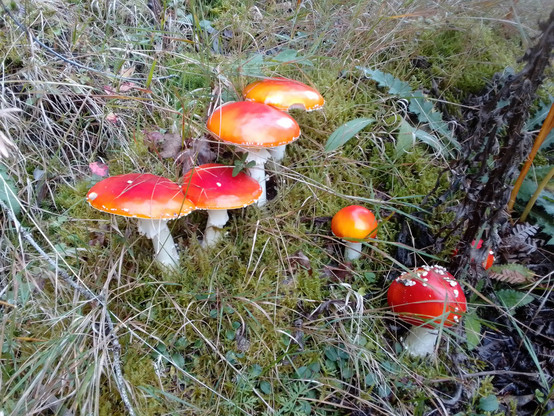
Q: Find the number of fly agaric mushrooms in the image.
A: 7